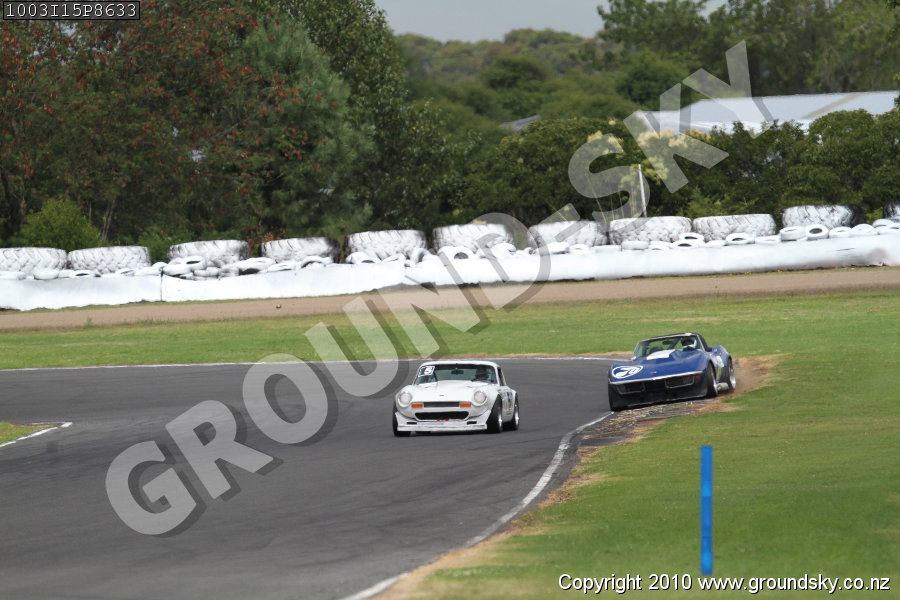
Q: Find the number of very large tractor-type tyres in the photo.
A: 11